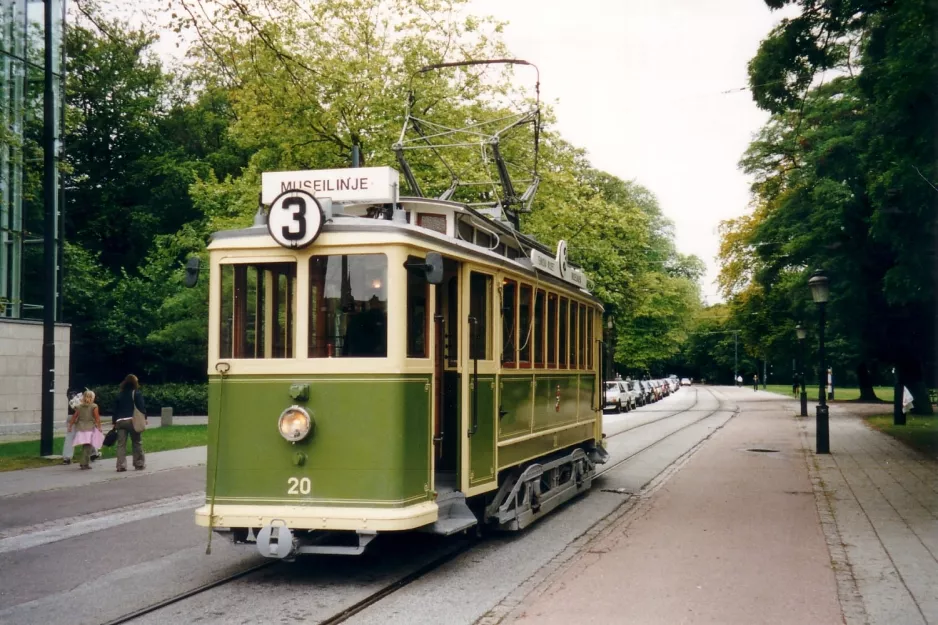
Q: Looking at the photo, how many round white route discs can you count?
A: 2